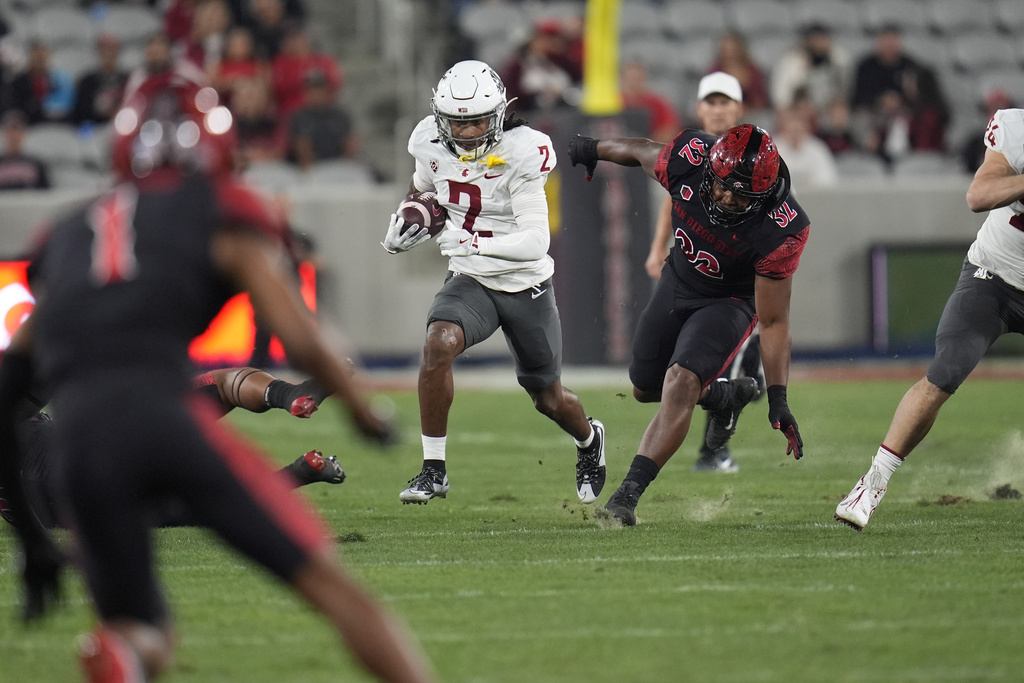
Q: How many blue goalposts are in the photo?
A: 0